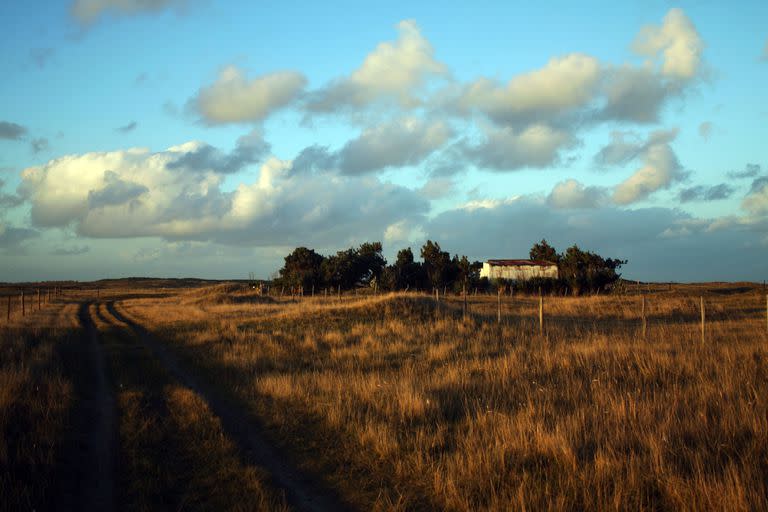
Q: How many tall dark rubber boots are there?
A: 0